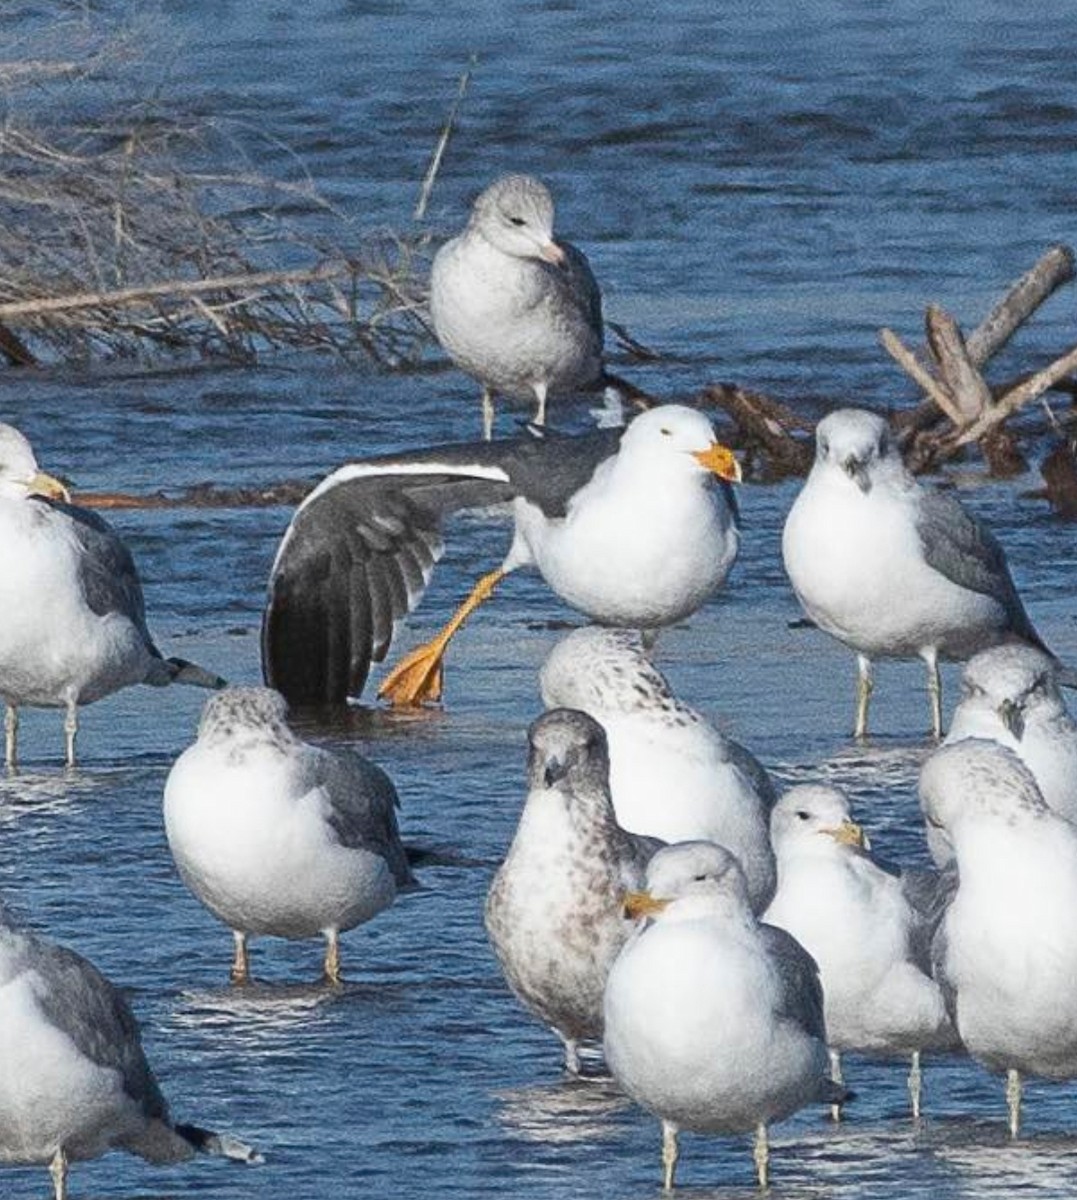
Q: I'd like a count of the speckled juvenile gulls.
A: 1